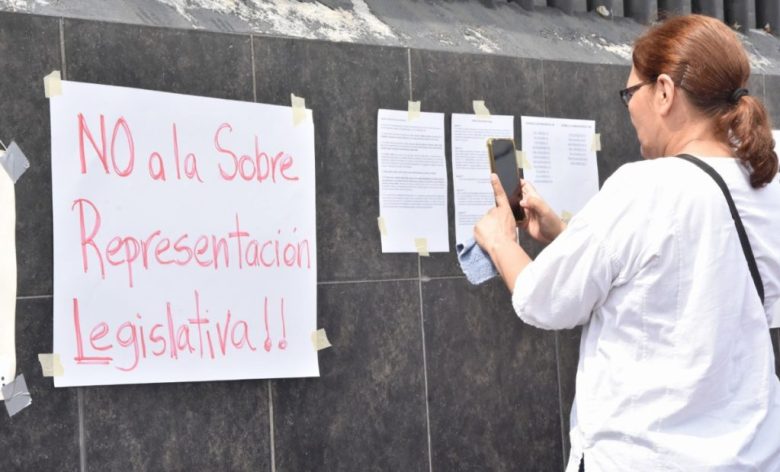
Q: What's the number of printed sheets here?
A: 3